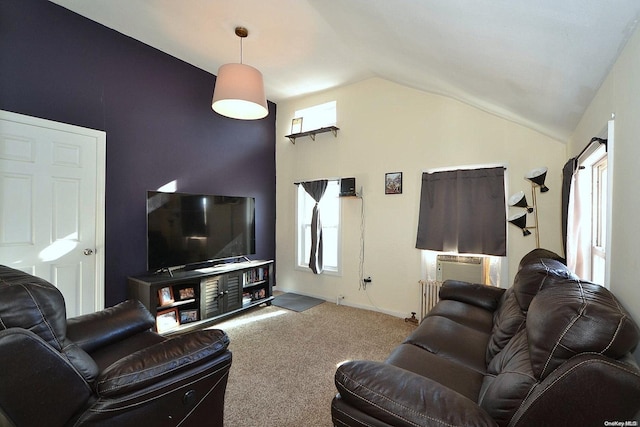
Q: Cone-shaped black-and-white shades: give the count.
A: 3